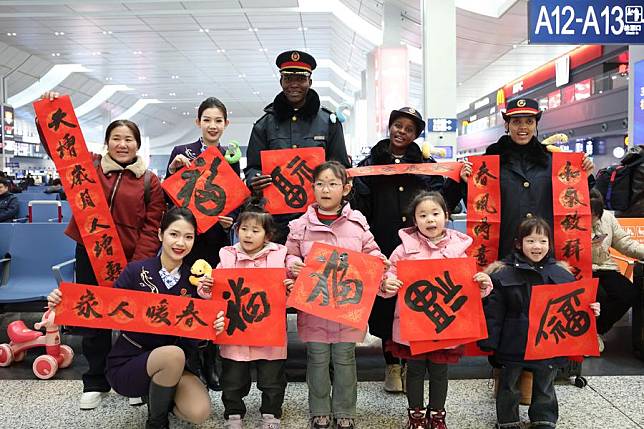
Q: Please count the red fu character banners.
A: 6